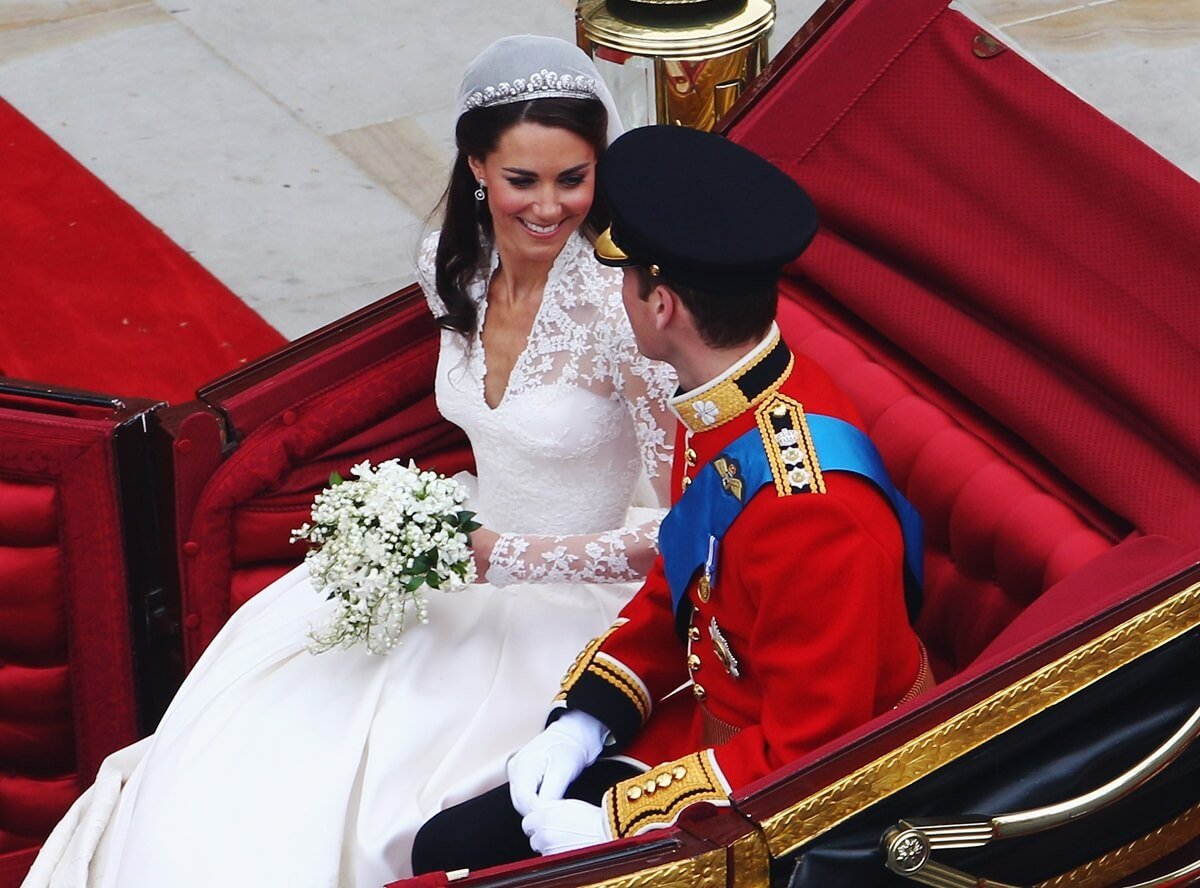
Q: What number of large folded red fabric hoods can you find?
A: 1